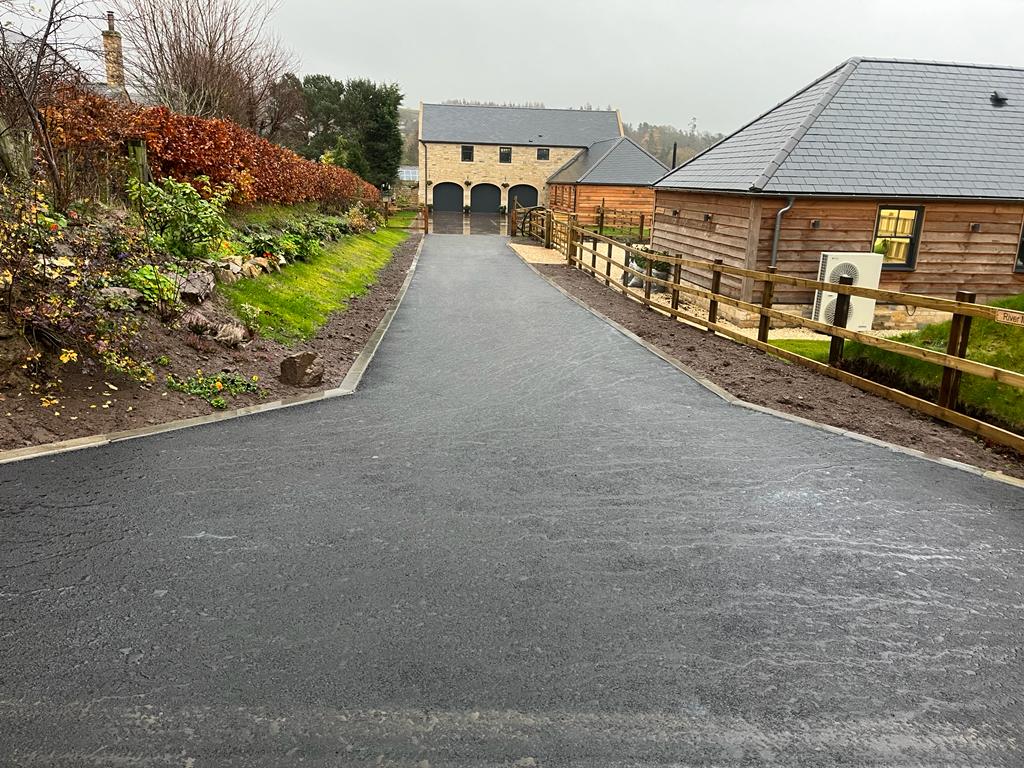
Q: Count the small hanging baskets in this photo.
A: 3